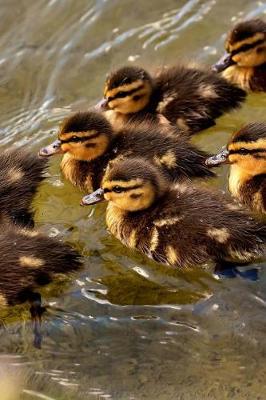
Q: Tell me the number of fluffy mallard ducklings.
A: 7